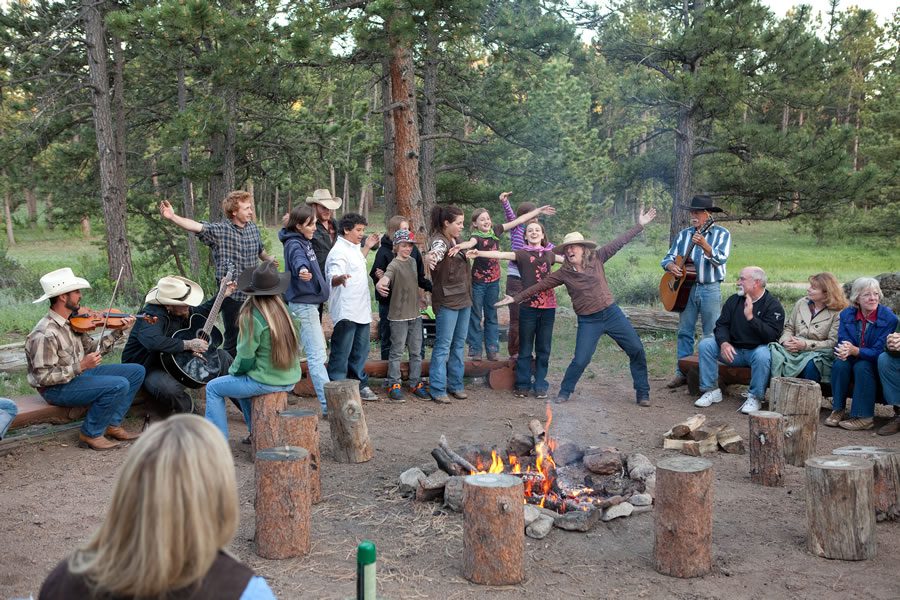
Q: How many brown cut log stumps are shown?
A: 10